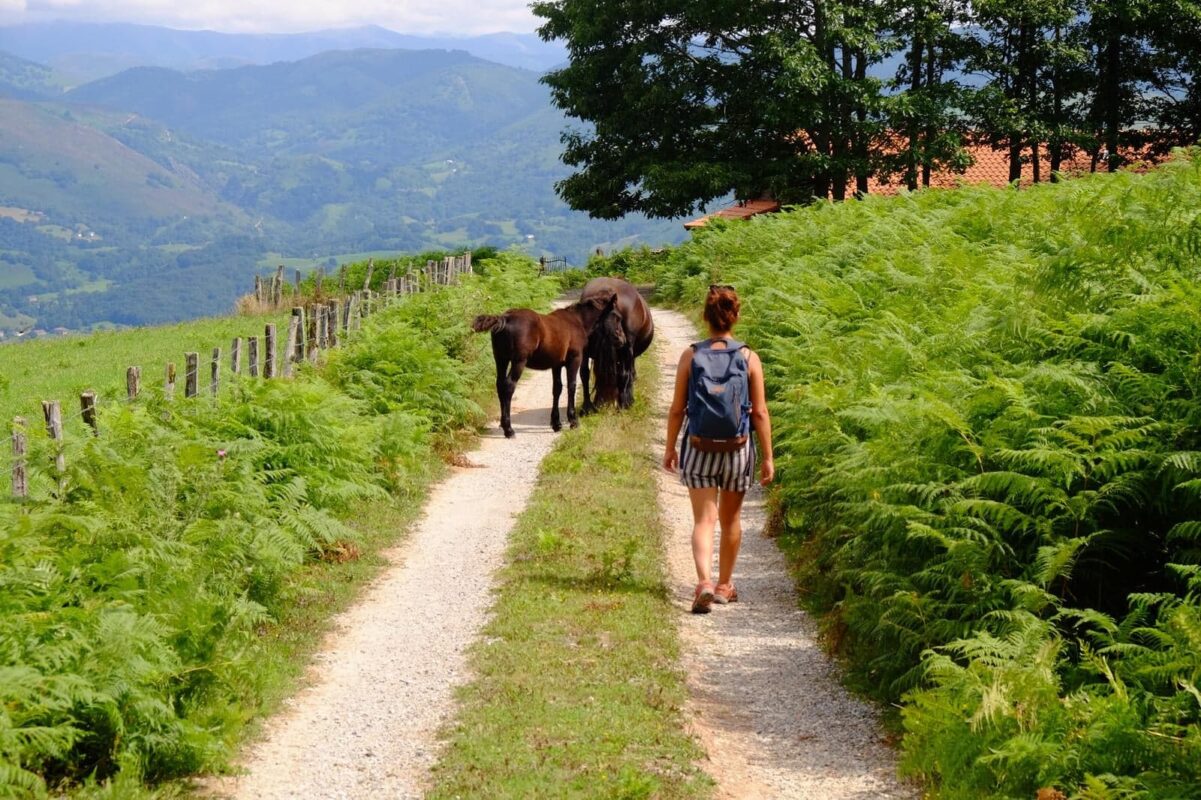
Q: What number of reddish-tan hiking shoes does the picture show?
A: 2